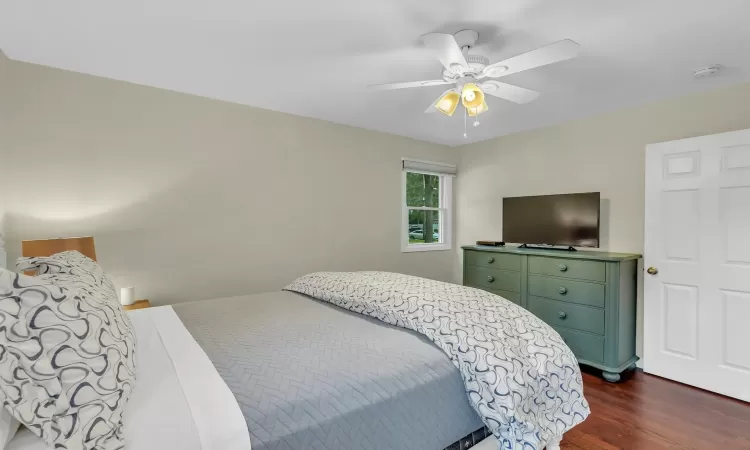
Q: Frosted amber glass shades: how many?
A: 3